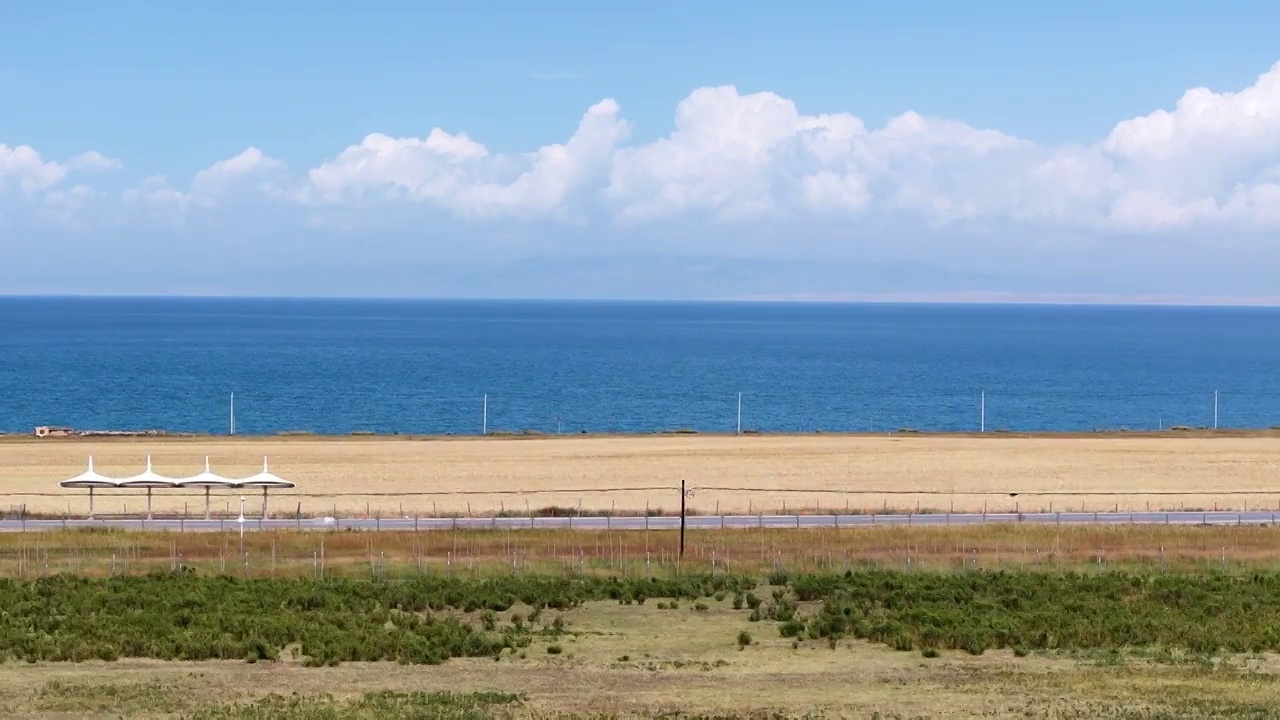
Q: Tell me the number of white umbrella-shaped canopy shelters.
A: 4